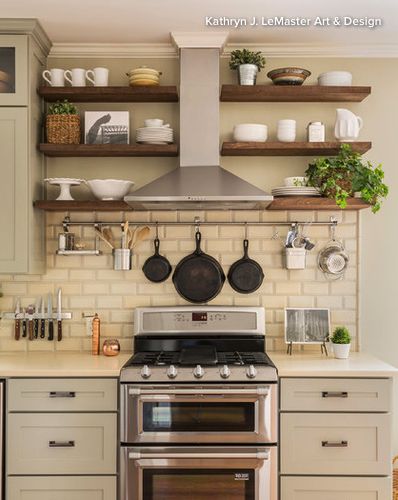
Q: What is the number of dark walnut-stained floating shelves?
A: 6